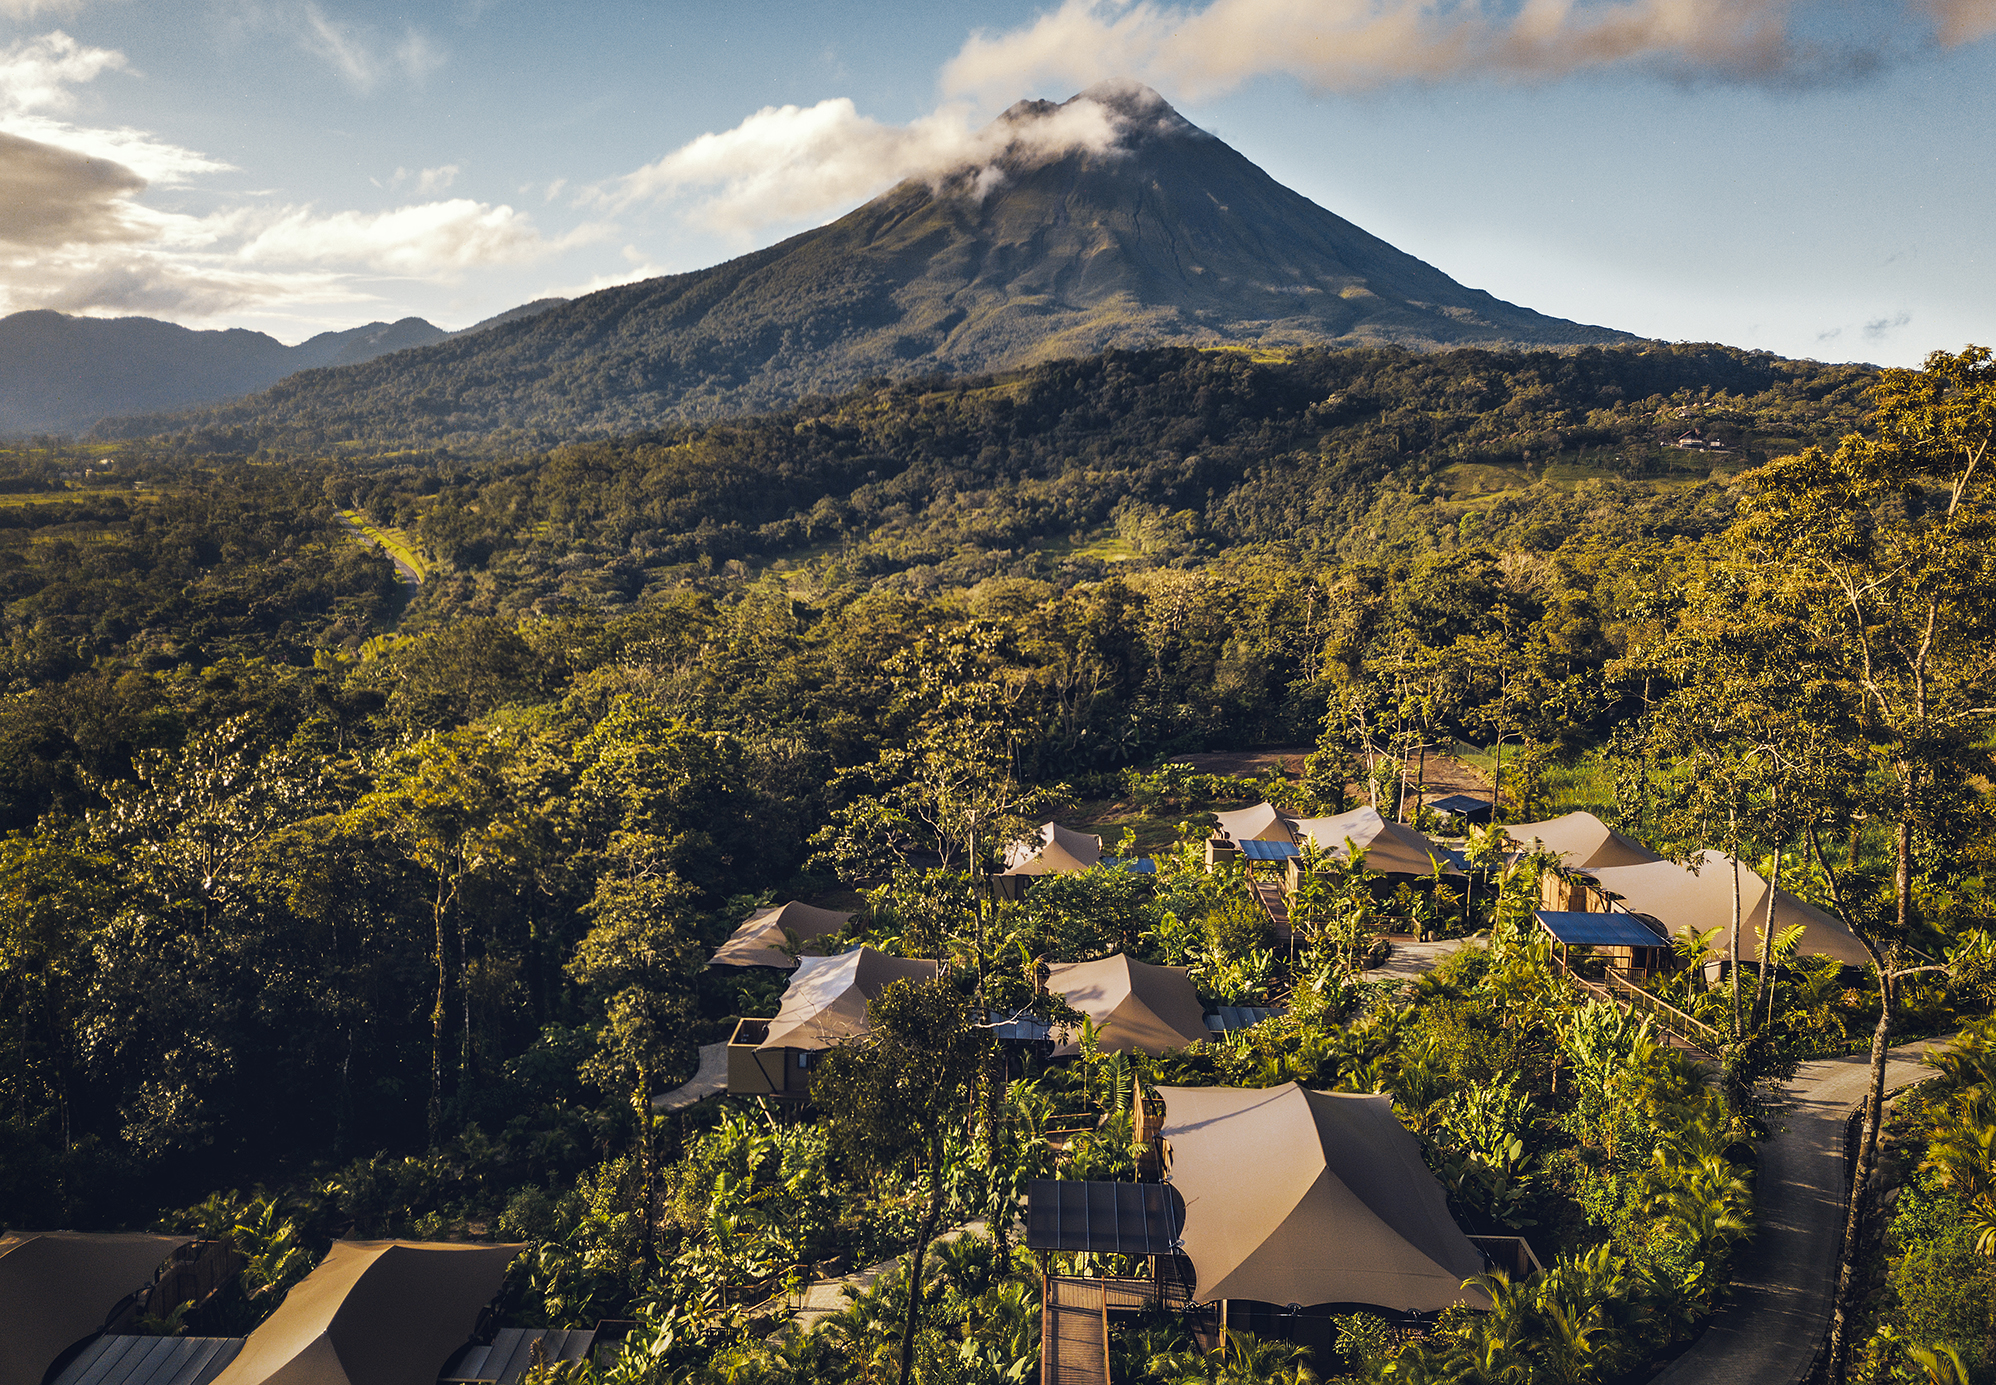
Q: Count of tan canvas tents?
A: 11